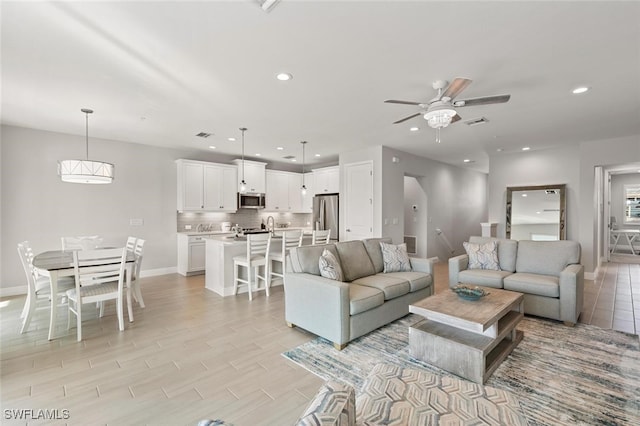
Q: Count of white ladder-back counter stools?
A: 3